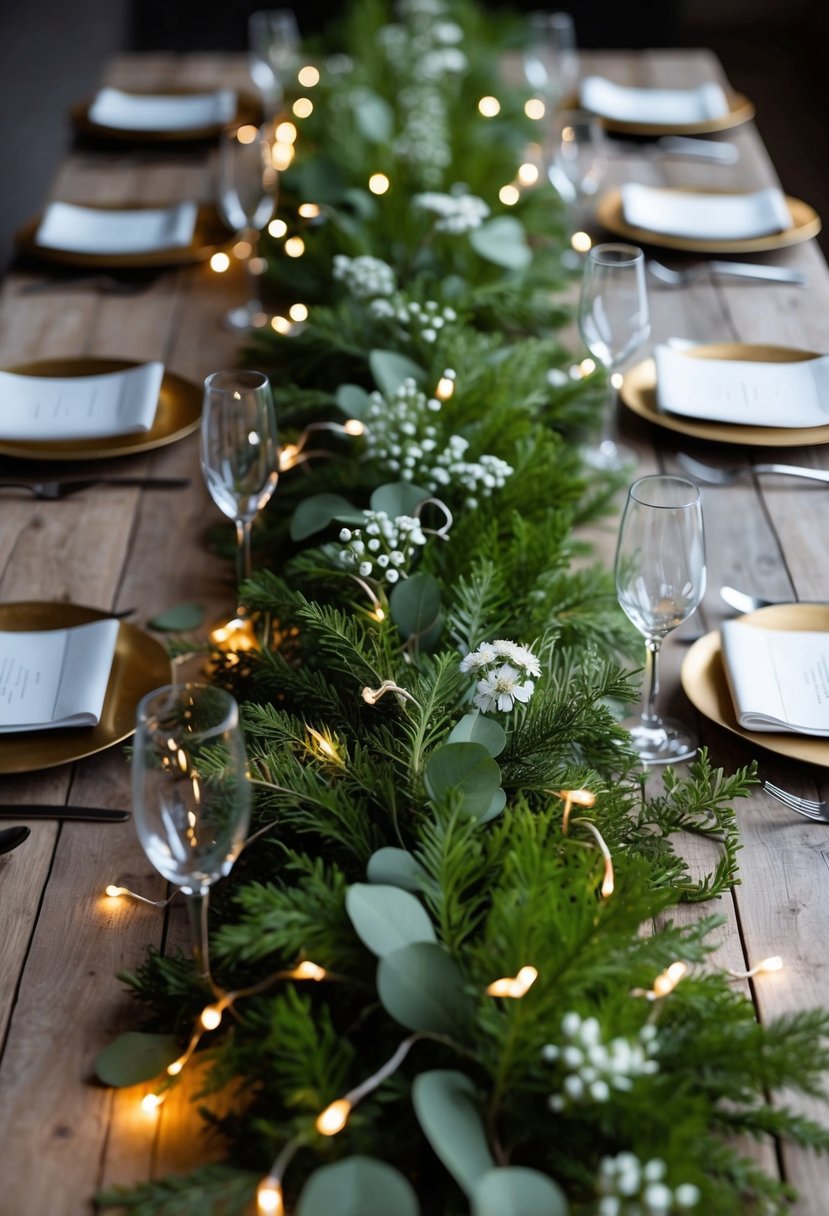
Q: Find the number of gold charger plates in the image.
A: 8